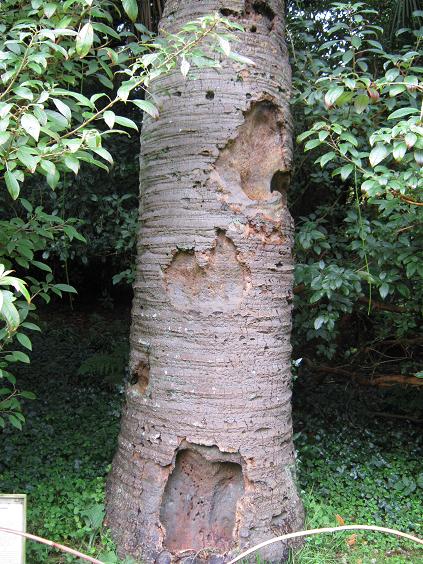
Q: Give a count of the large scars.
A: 3